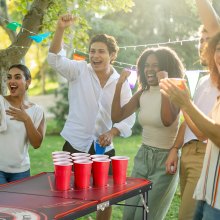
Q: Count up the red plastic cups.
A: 10